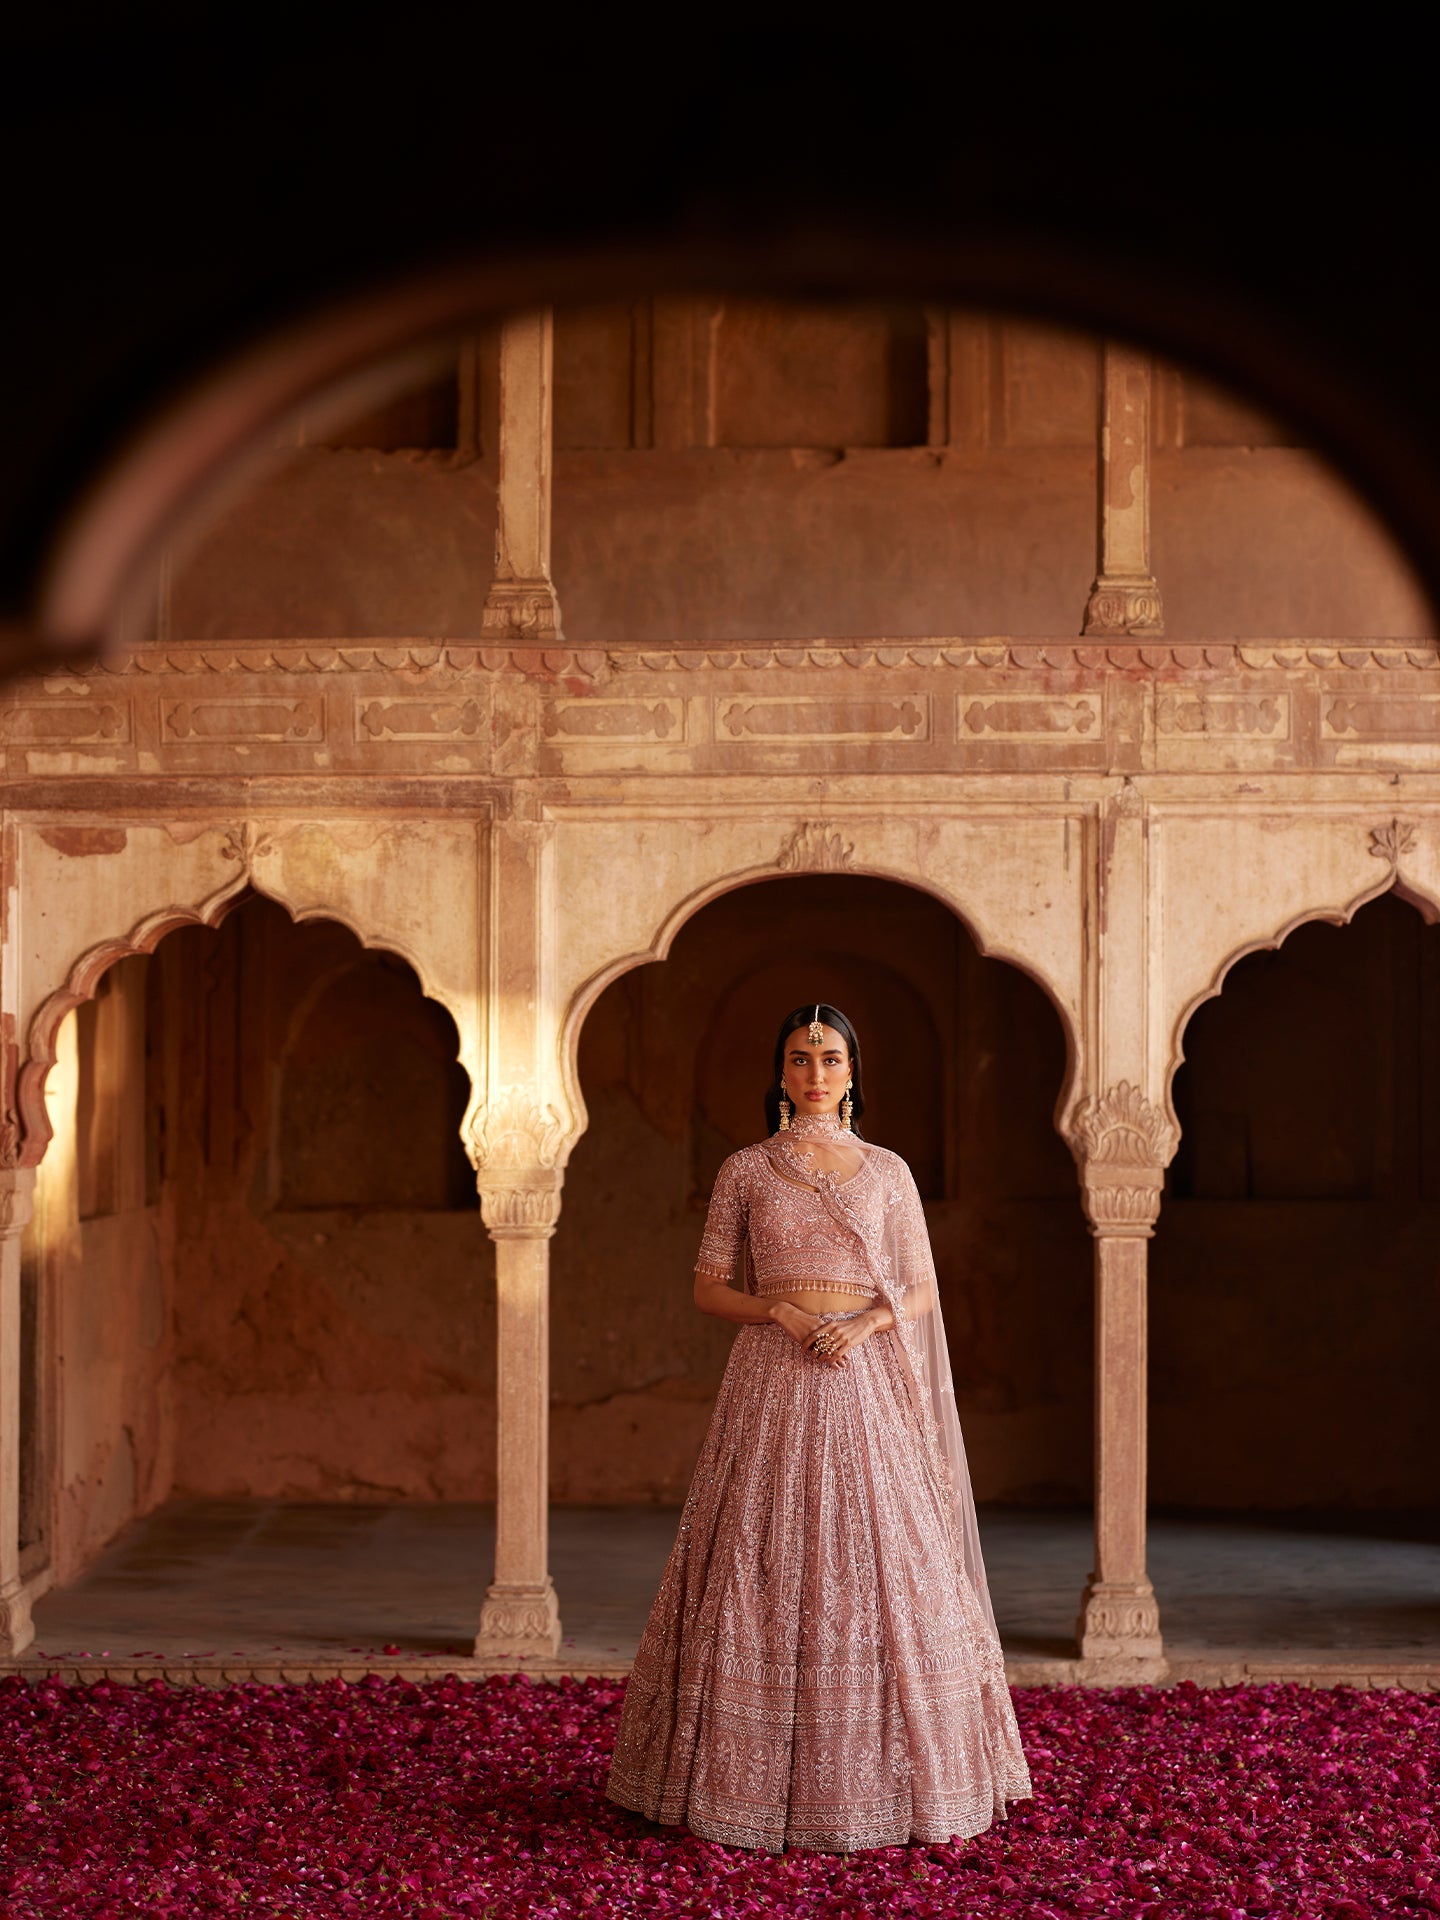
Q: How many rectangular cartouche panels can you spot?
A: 8